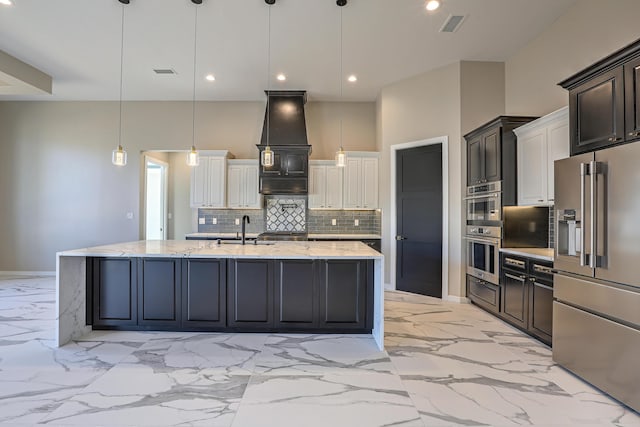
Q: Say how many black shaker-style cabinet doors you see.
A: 14